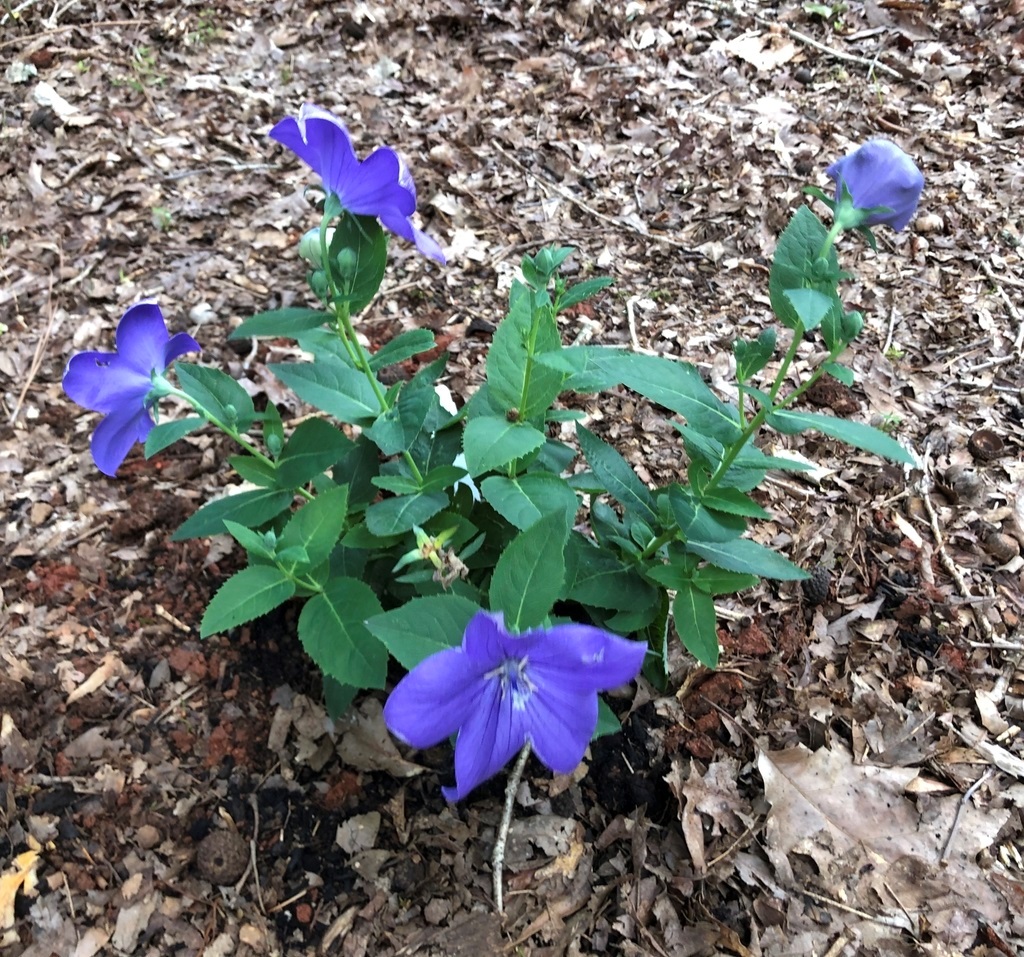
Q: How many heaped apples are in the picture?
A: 0